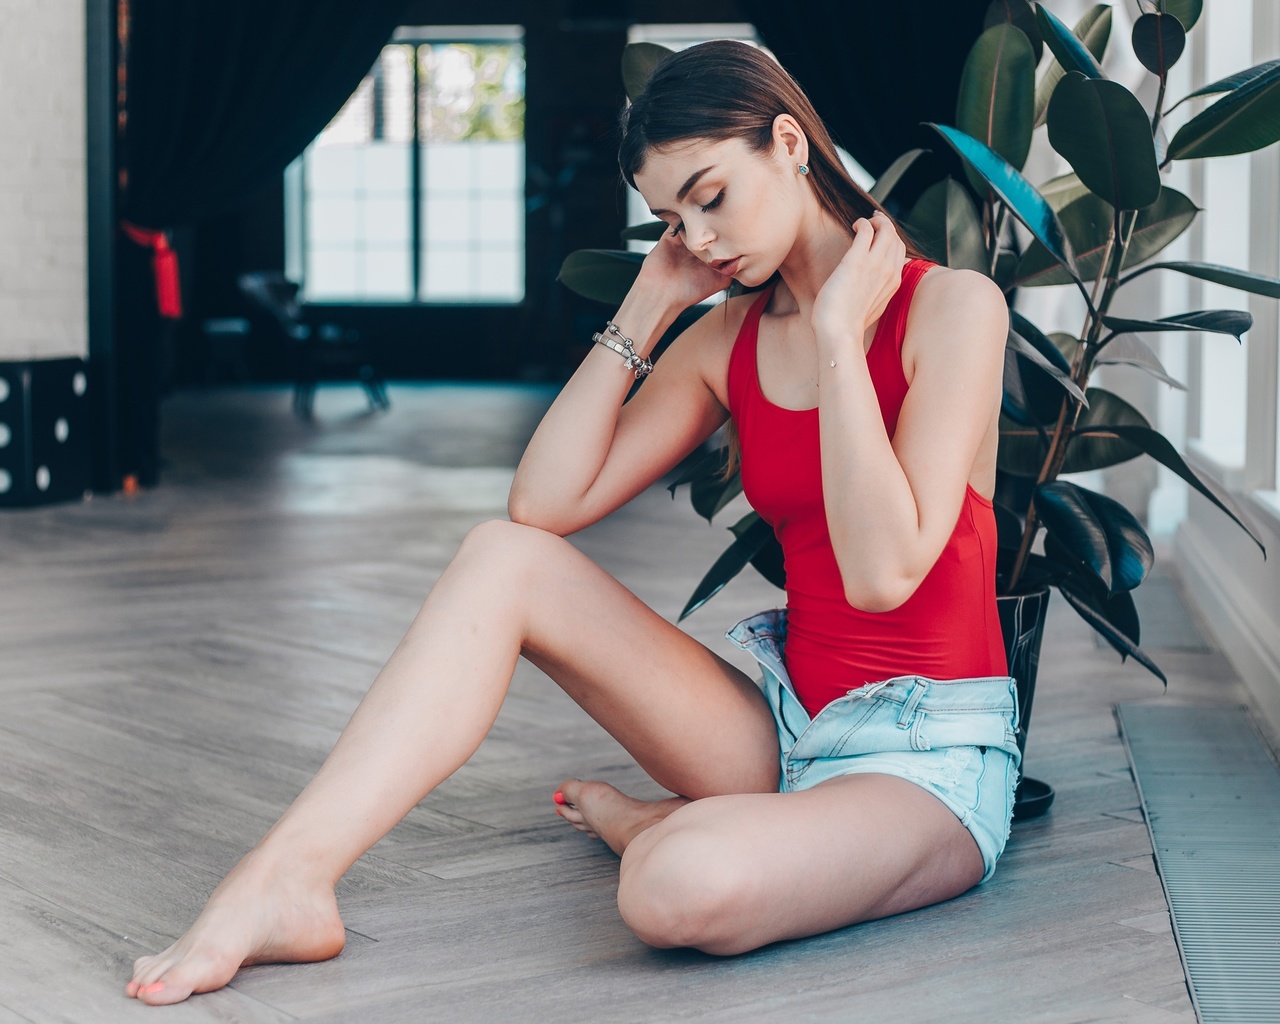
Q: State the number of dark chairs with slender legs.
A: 1